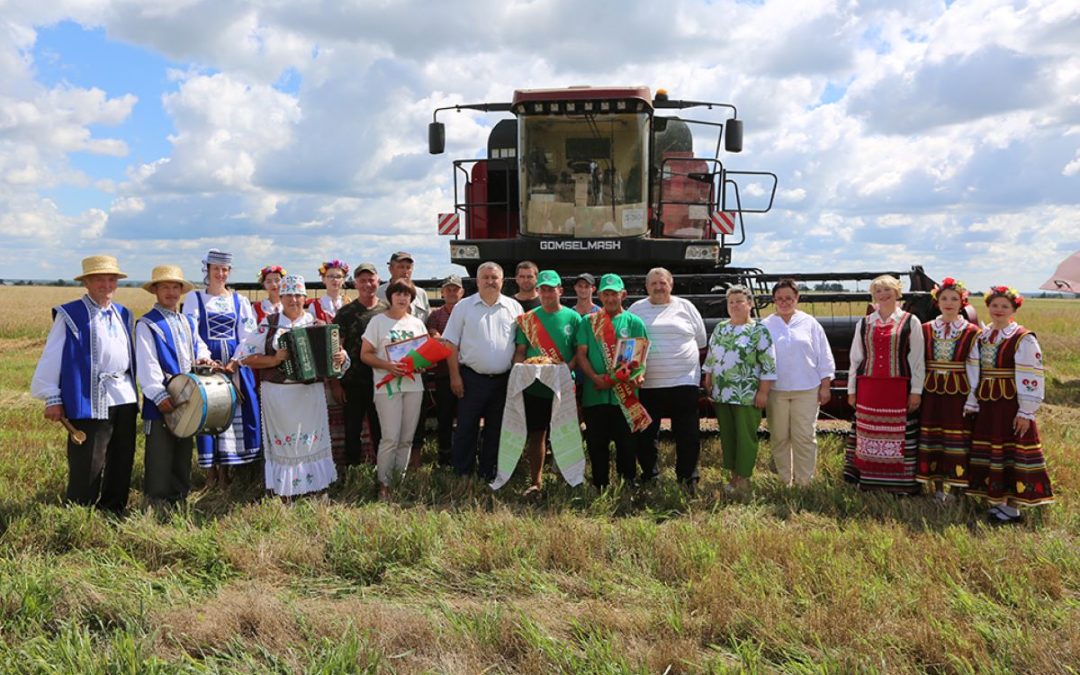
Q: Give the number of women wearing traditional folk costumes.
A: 7